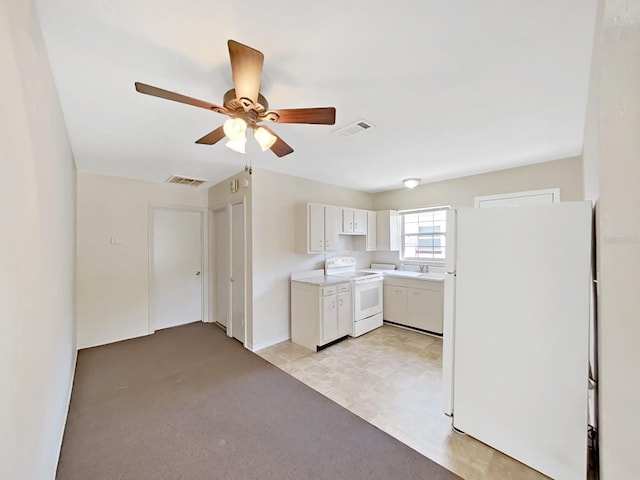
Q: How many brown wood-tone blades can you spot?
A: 5